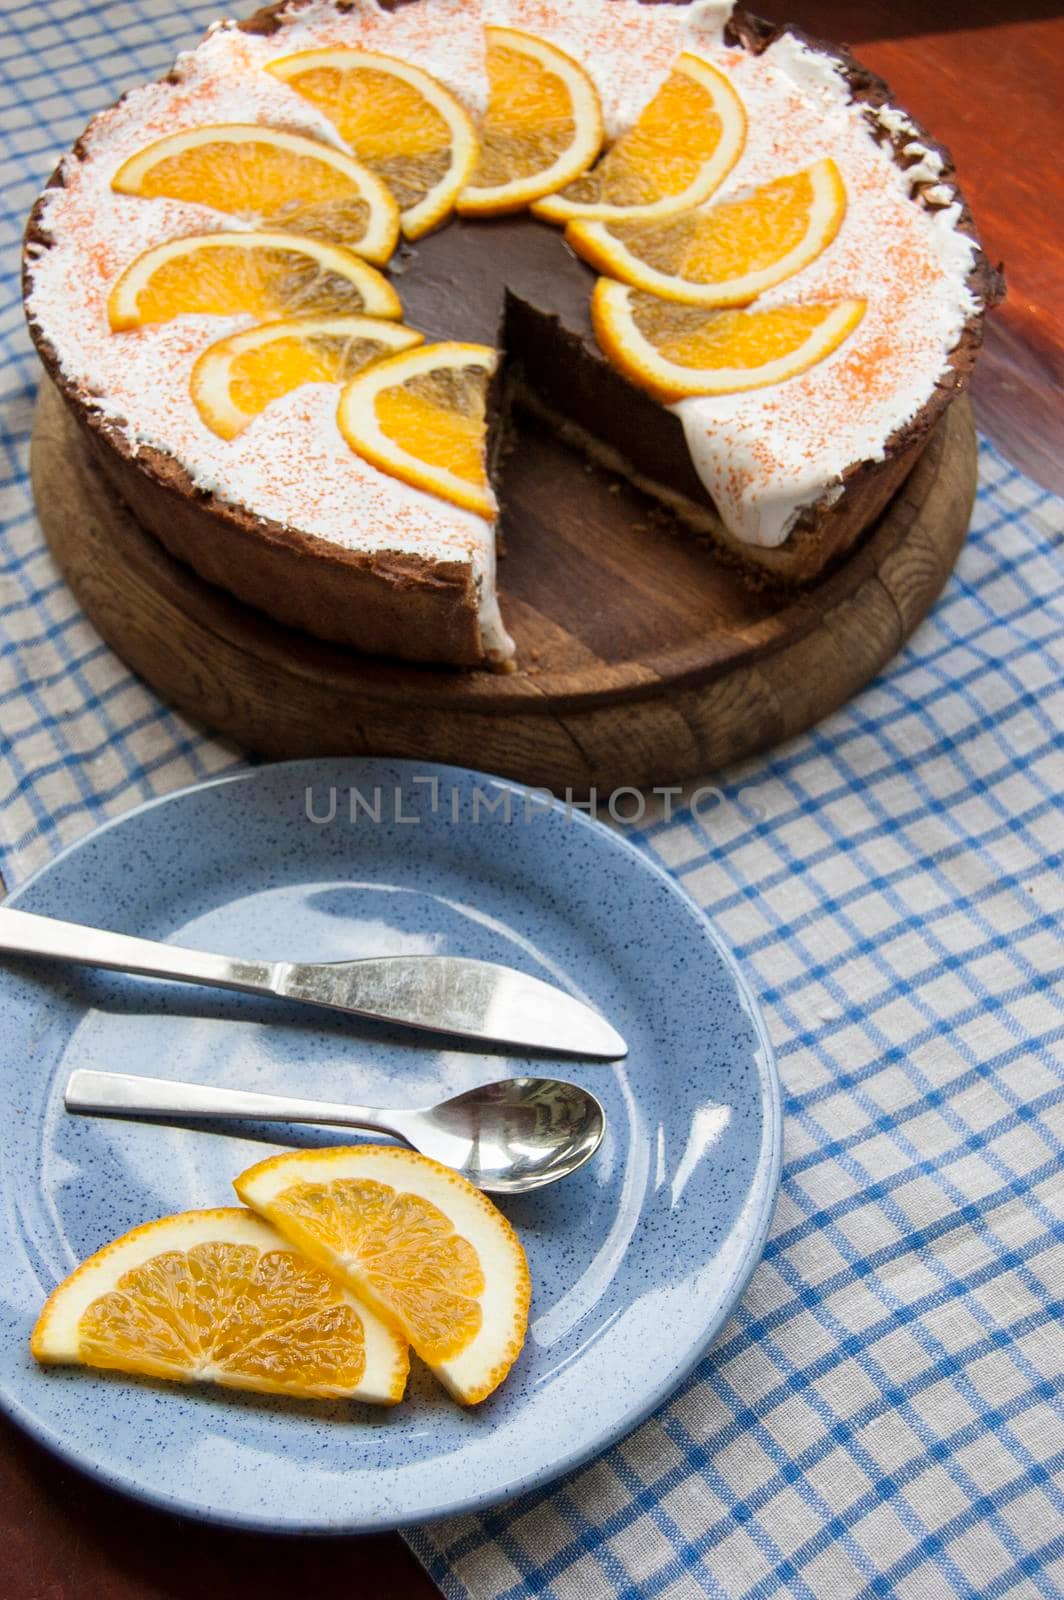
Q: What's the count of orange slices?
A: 11